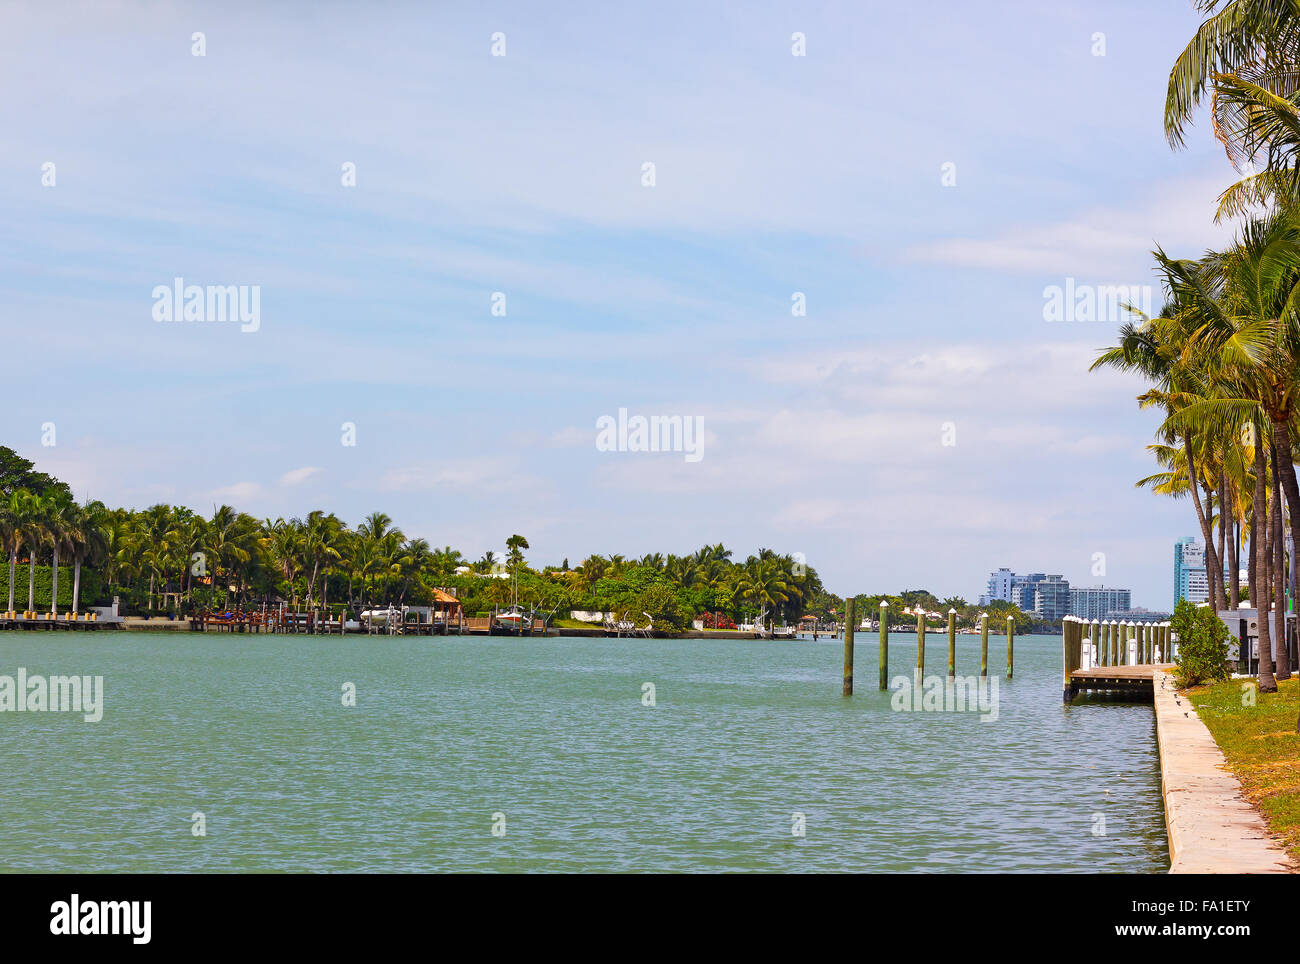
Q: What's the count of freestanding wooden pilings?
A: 6